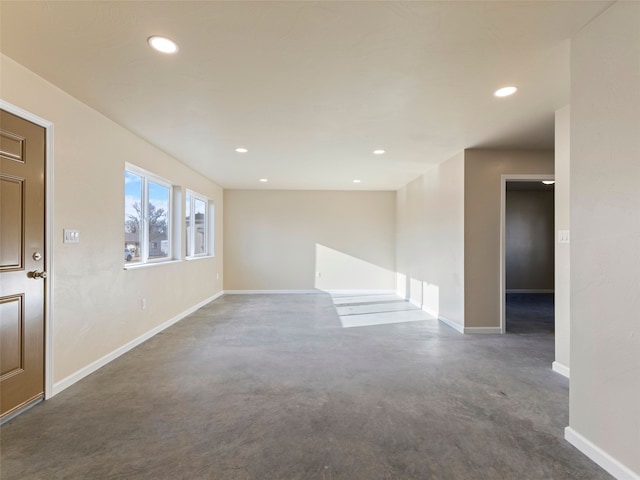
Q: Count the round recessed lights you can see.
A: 6